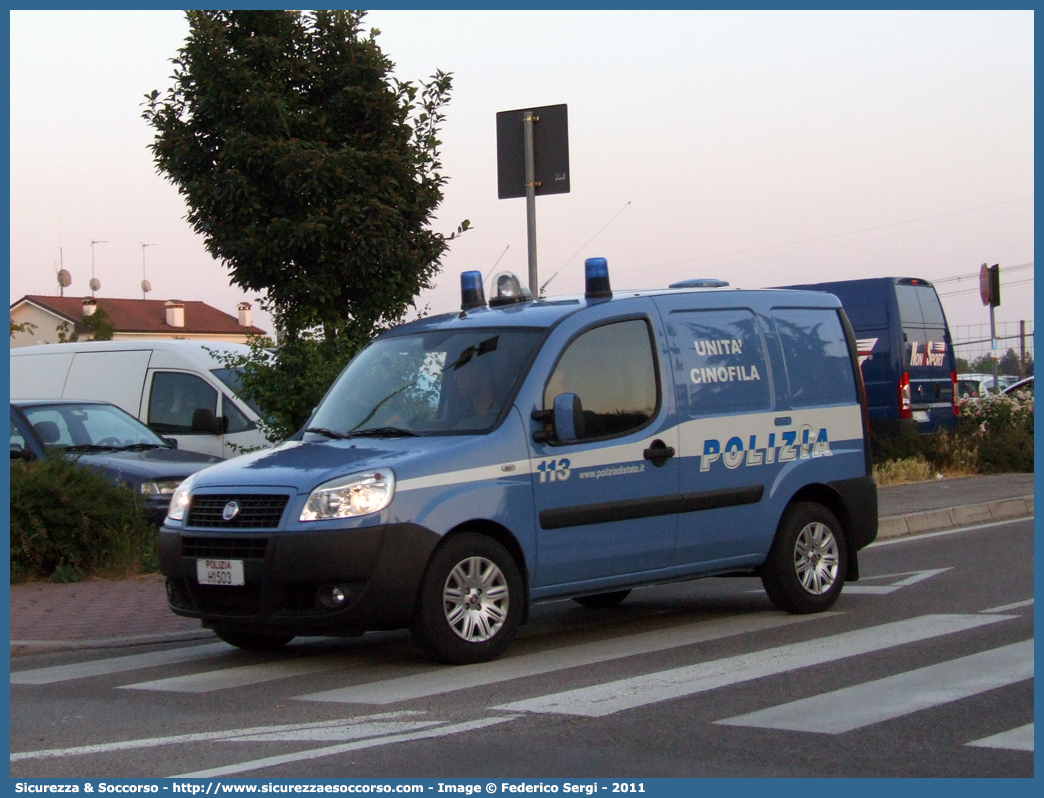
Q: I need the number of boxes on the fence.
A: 0